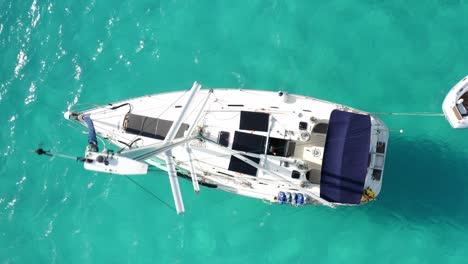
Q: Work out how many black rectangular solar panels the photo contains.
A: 3